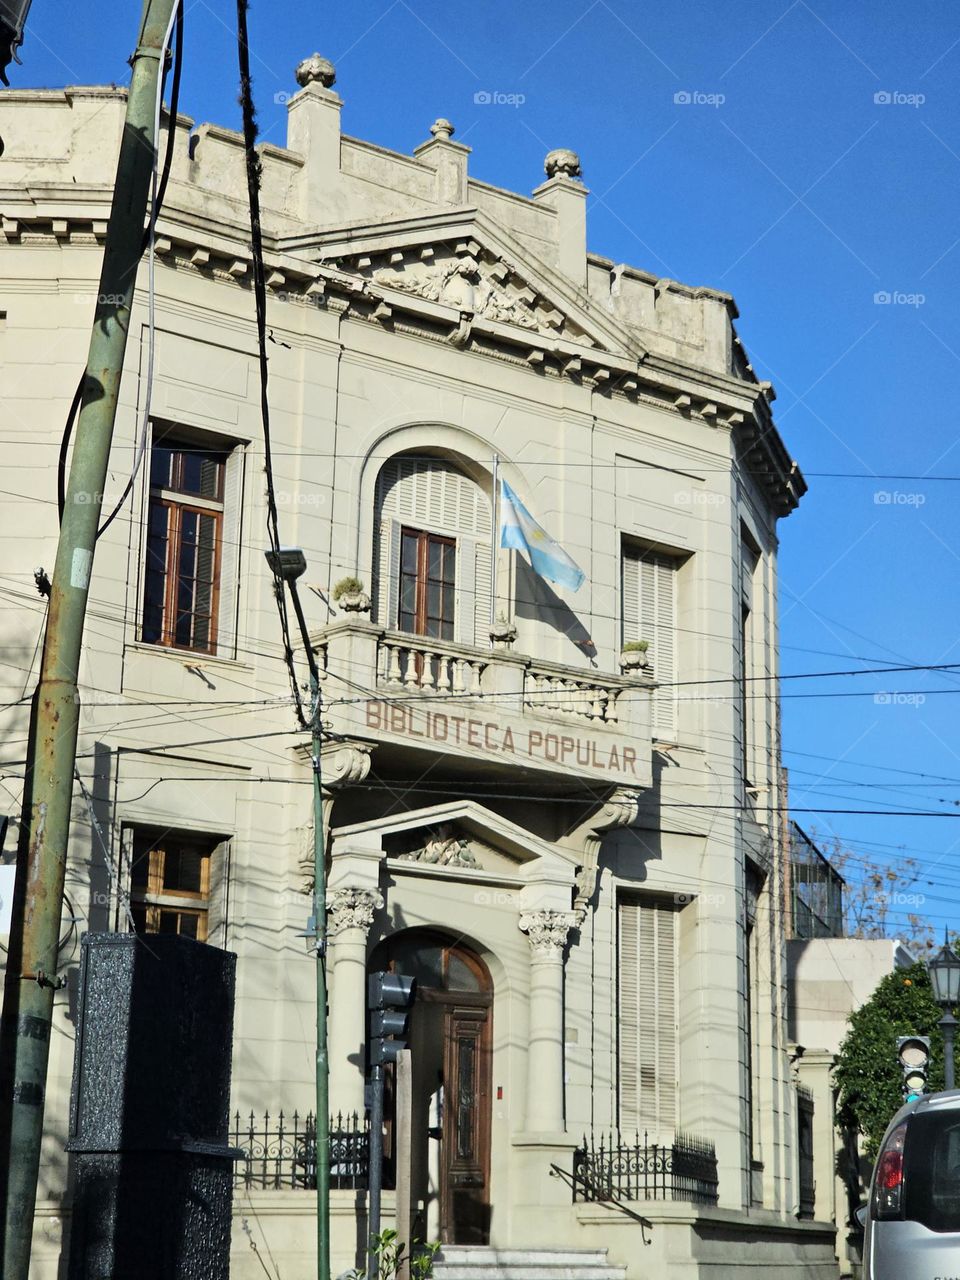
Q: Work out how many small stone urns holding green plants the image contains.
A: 2